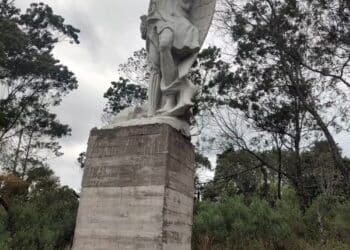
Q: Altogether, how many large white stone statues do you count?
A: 1